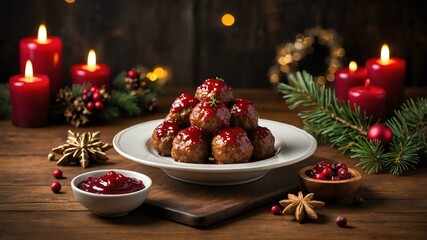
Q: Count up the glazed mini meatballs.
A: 8